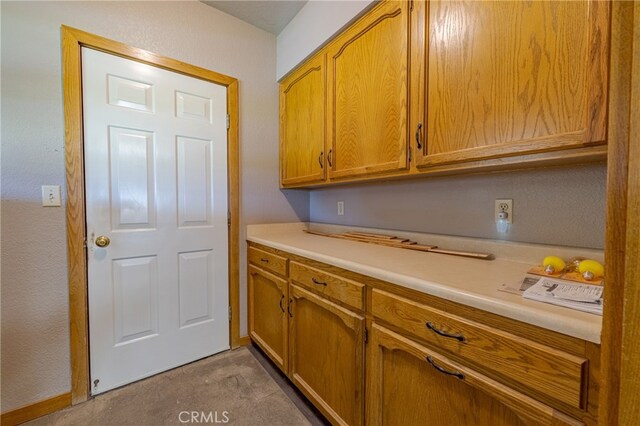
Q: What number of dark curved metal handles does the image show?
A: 9